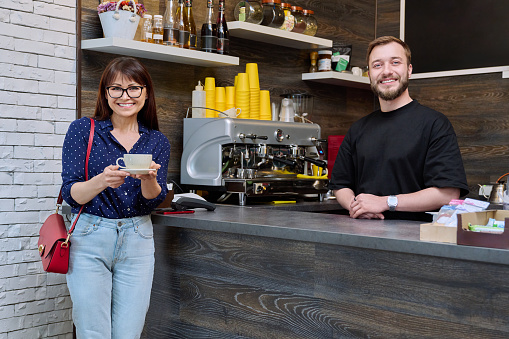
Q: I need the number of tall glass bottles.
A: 5